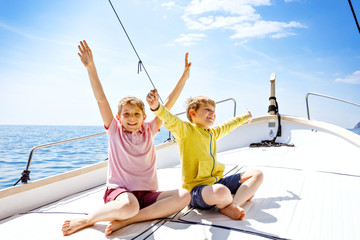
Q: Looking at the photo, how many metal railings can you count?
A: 3